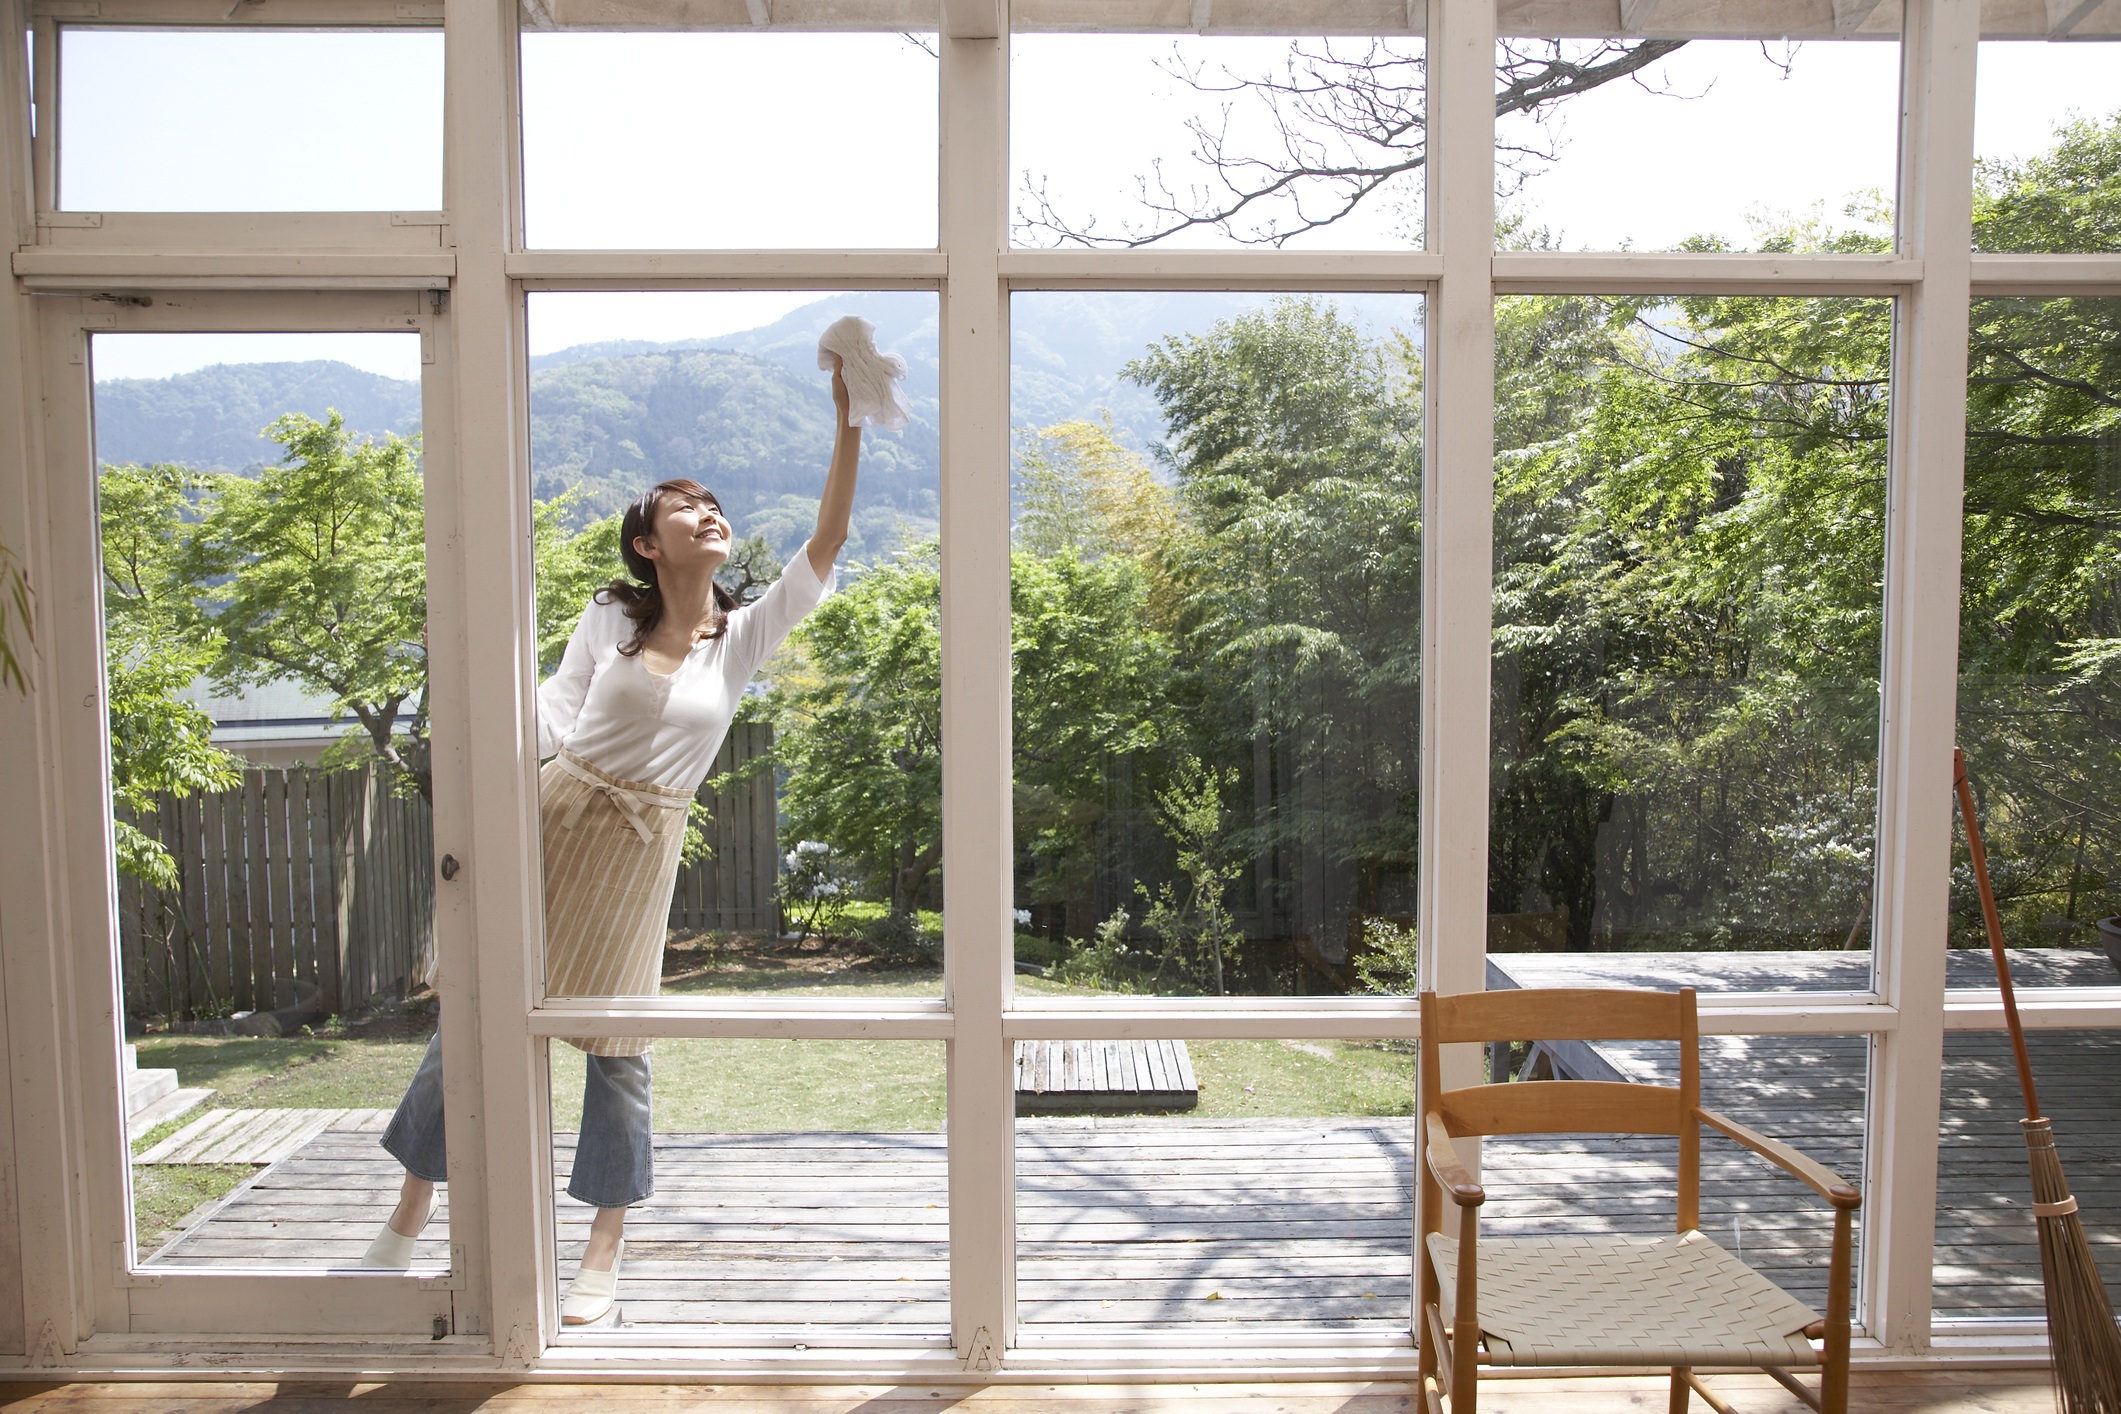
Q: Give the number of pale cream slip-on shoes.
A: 2